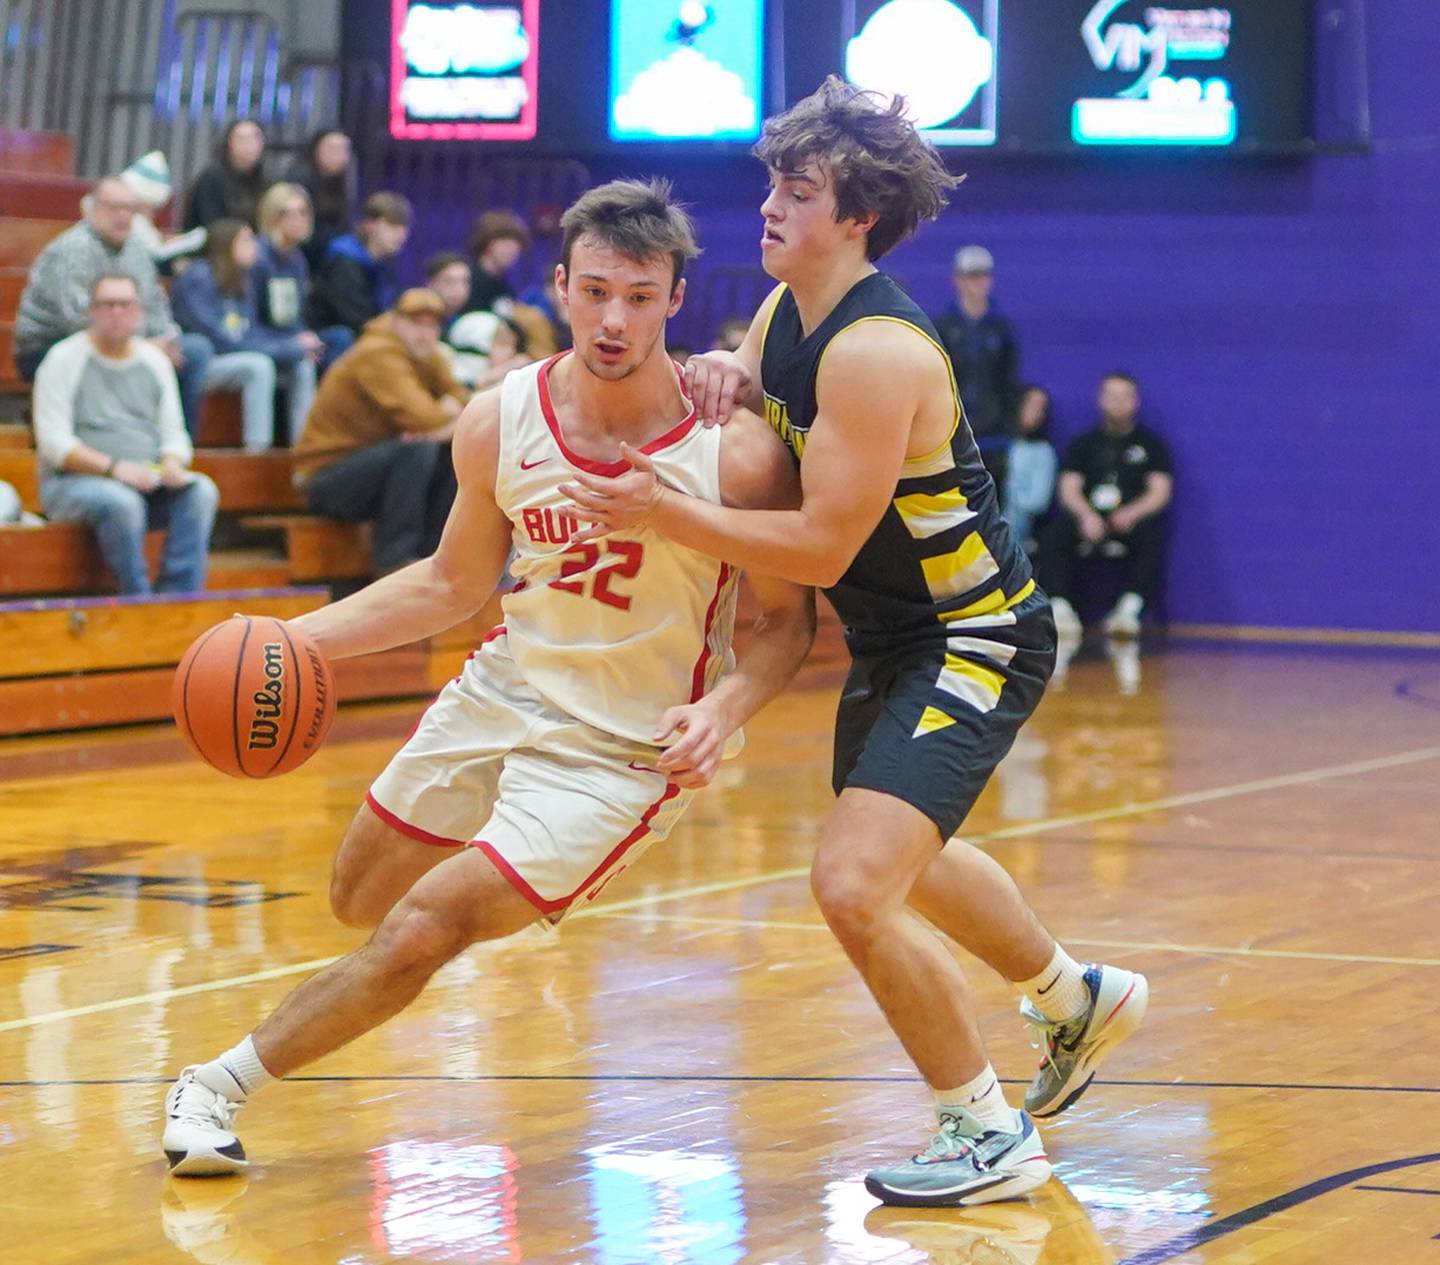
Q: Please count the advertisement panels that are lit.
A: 4